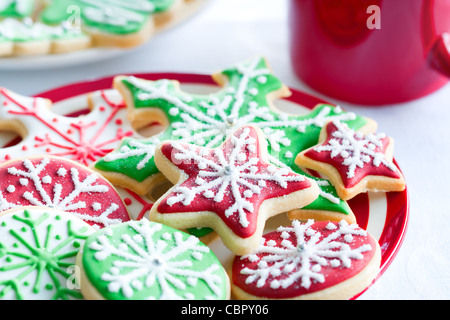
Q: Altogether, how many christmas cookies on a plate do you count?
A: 8